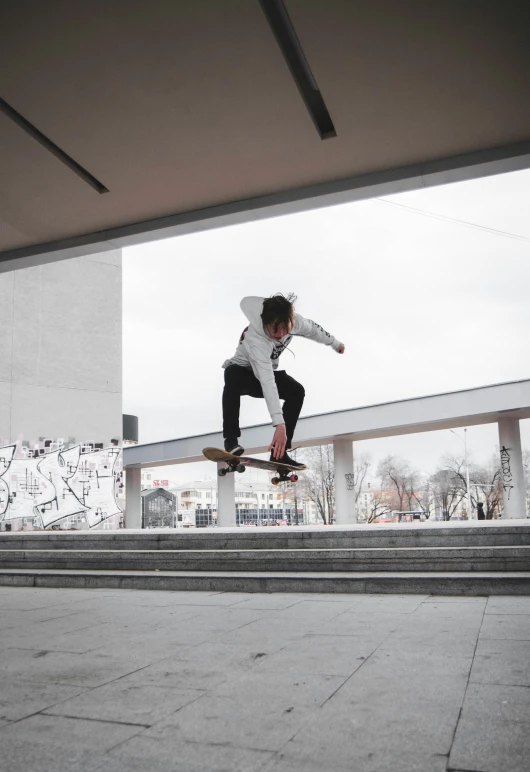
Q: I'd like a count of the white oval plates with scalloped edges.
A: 0